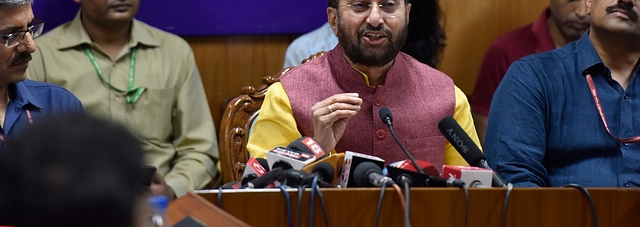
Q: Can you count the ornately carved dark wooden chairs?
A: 1